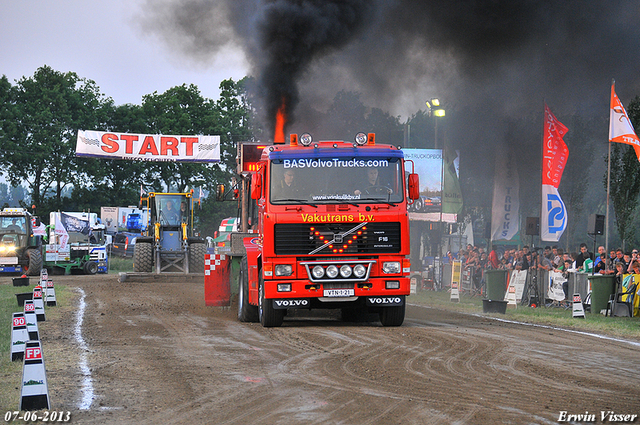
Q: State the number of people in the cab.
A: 2